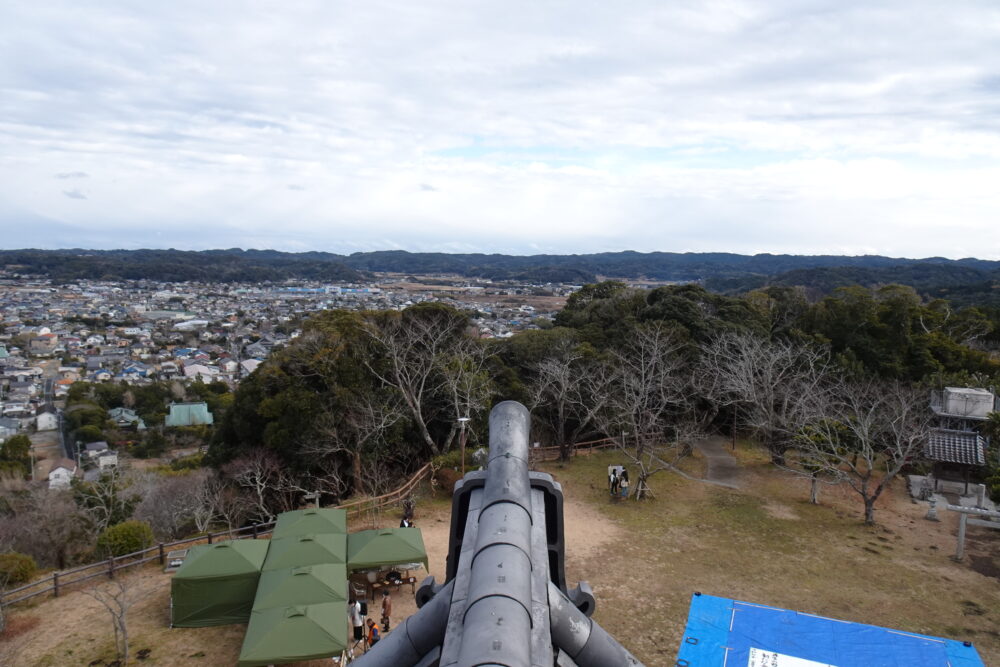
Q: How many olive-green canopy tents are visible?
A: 6